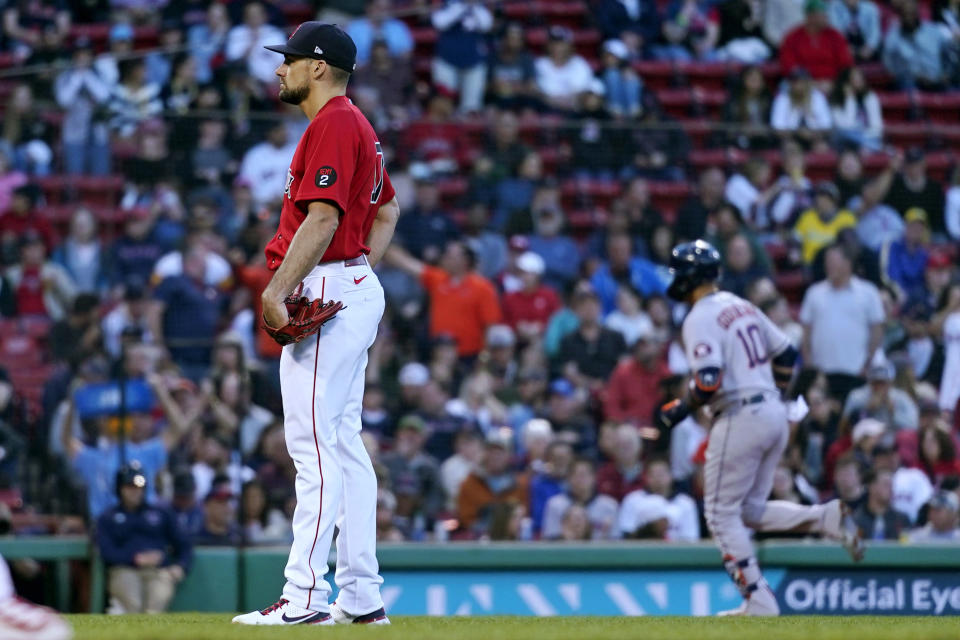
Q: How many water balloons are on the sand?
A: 0